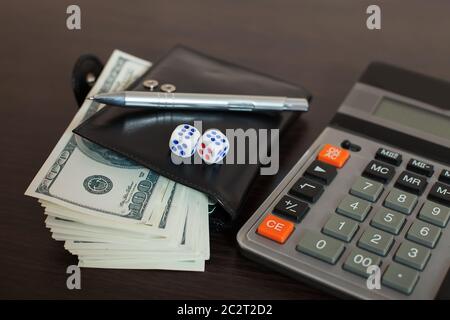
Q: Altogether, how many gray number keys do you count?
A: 11